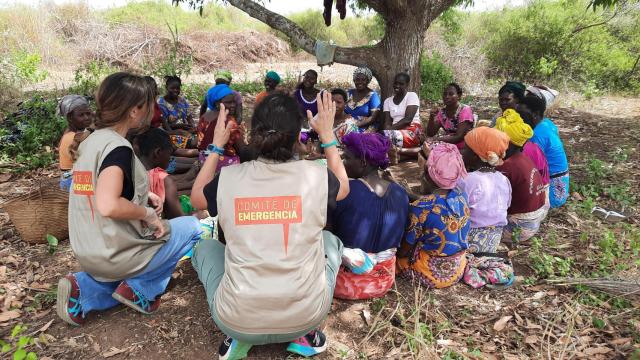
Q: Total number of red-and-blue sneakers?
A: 2